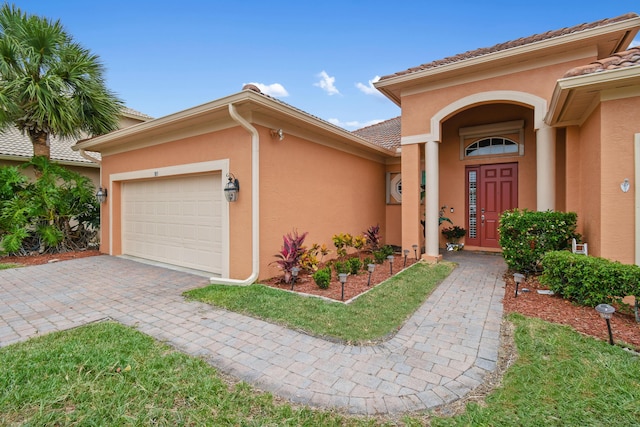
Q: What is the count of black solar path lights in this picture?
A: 8